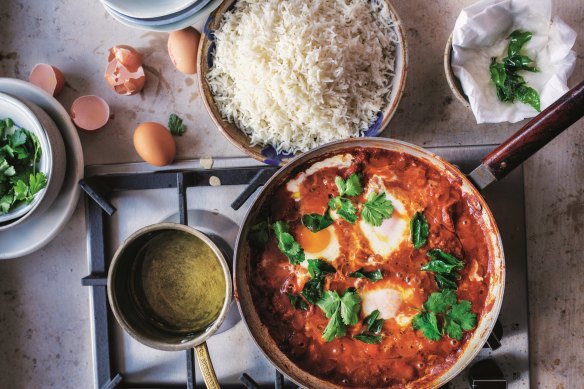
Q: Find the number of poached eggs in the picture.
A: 3